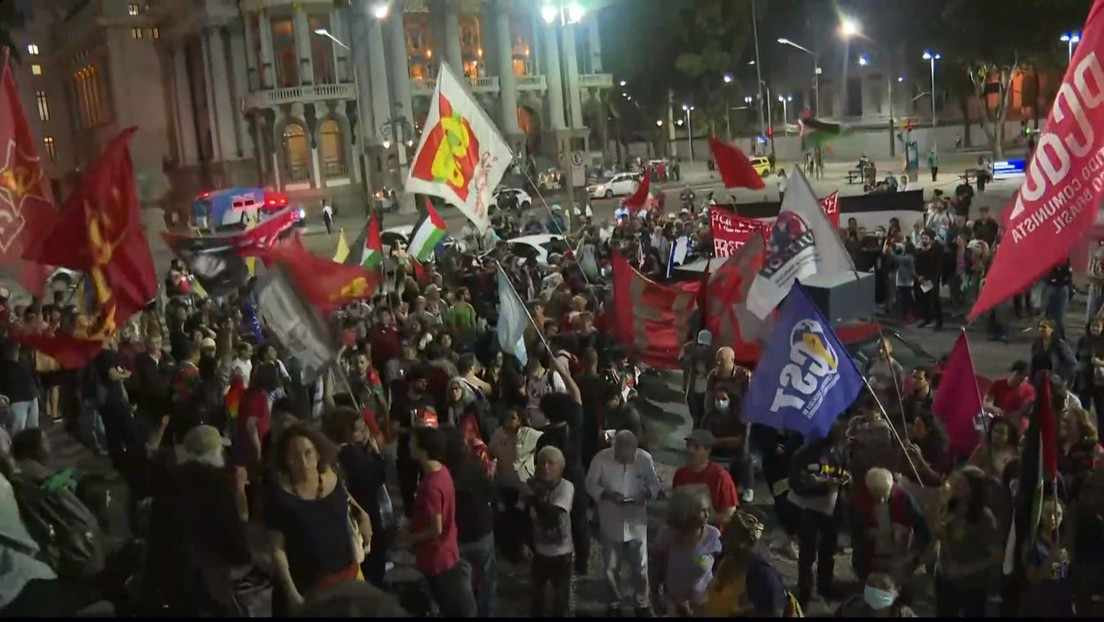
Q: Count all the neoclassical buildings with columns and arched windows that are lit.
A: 1